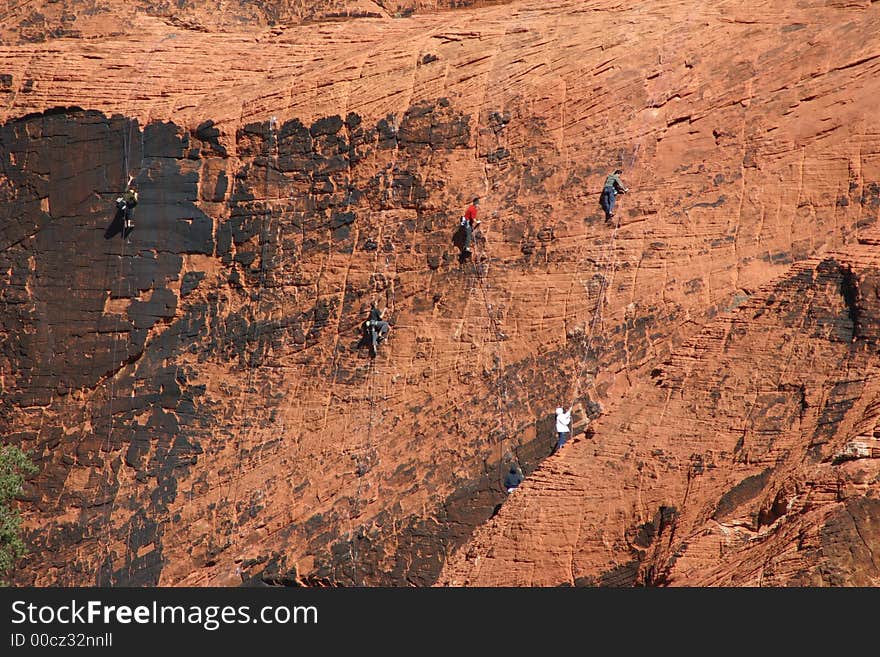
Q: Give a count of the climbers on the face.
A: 6